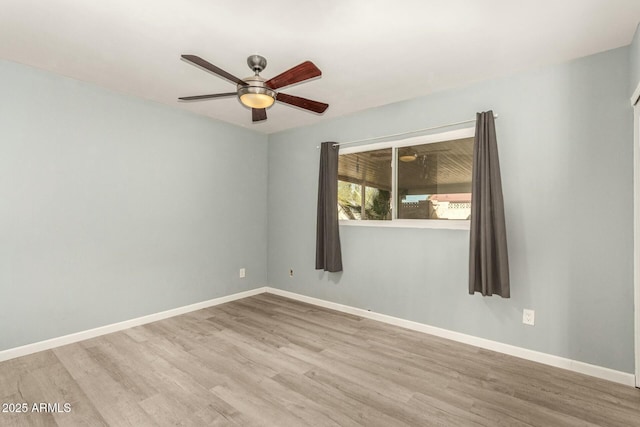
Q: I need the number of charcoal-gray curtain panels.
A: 2